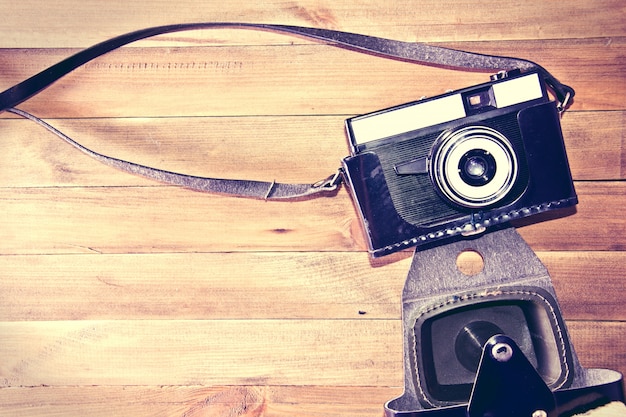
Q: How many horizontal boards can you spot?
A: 7